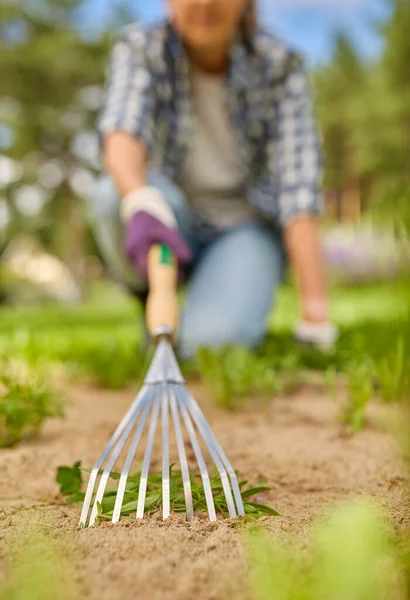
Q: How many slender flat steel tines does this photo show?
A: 9